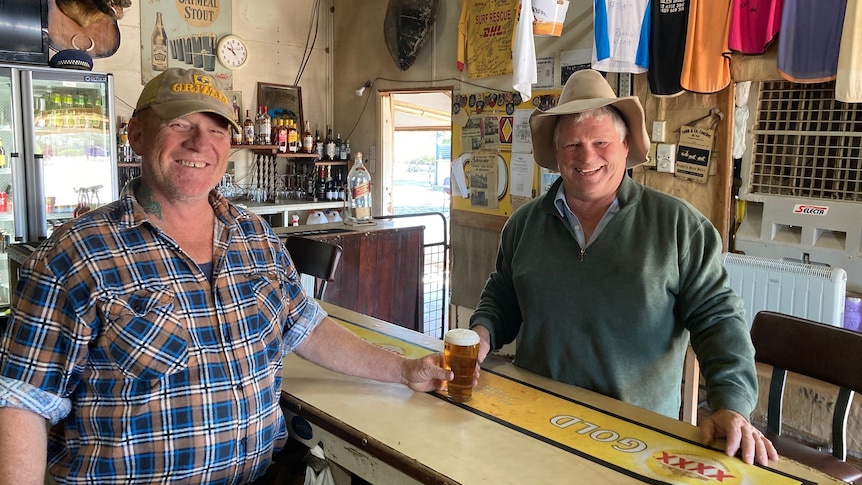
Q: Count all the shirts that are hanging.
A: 8